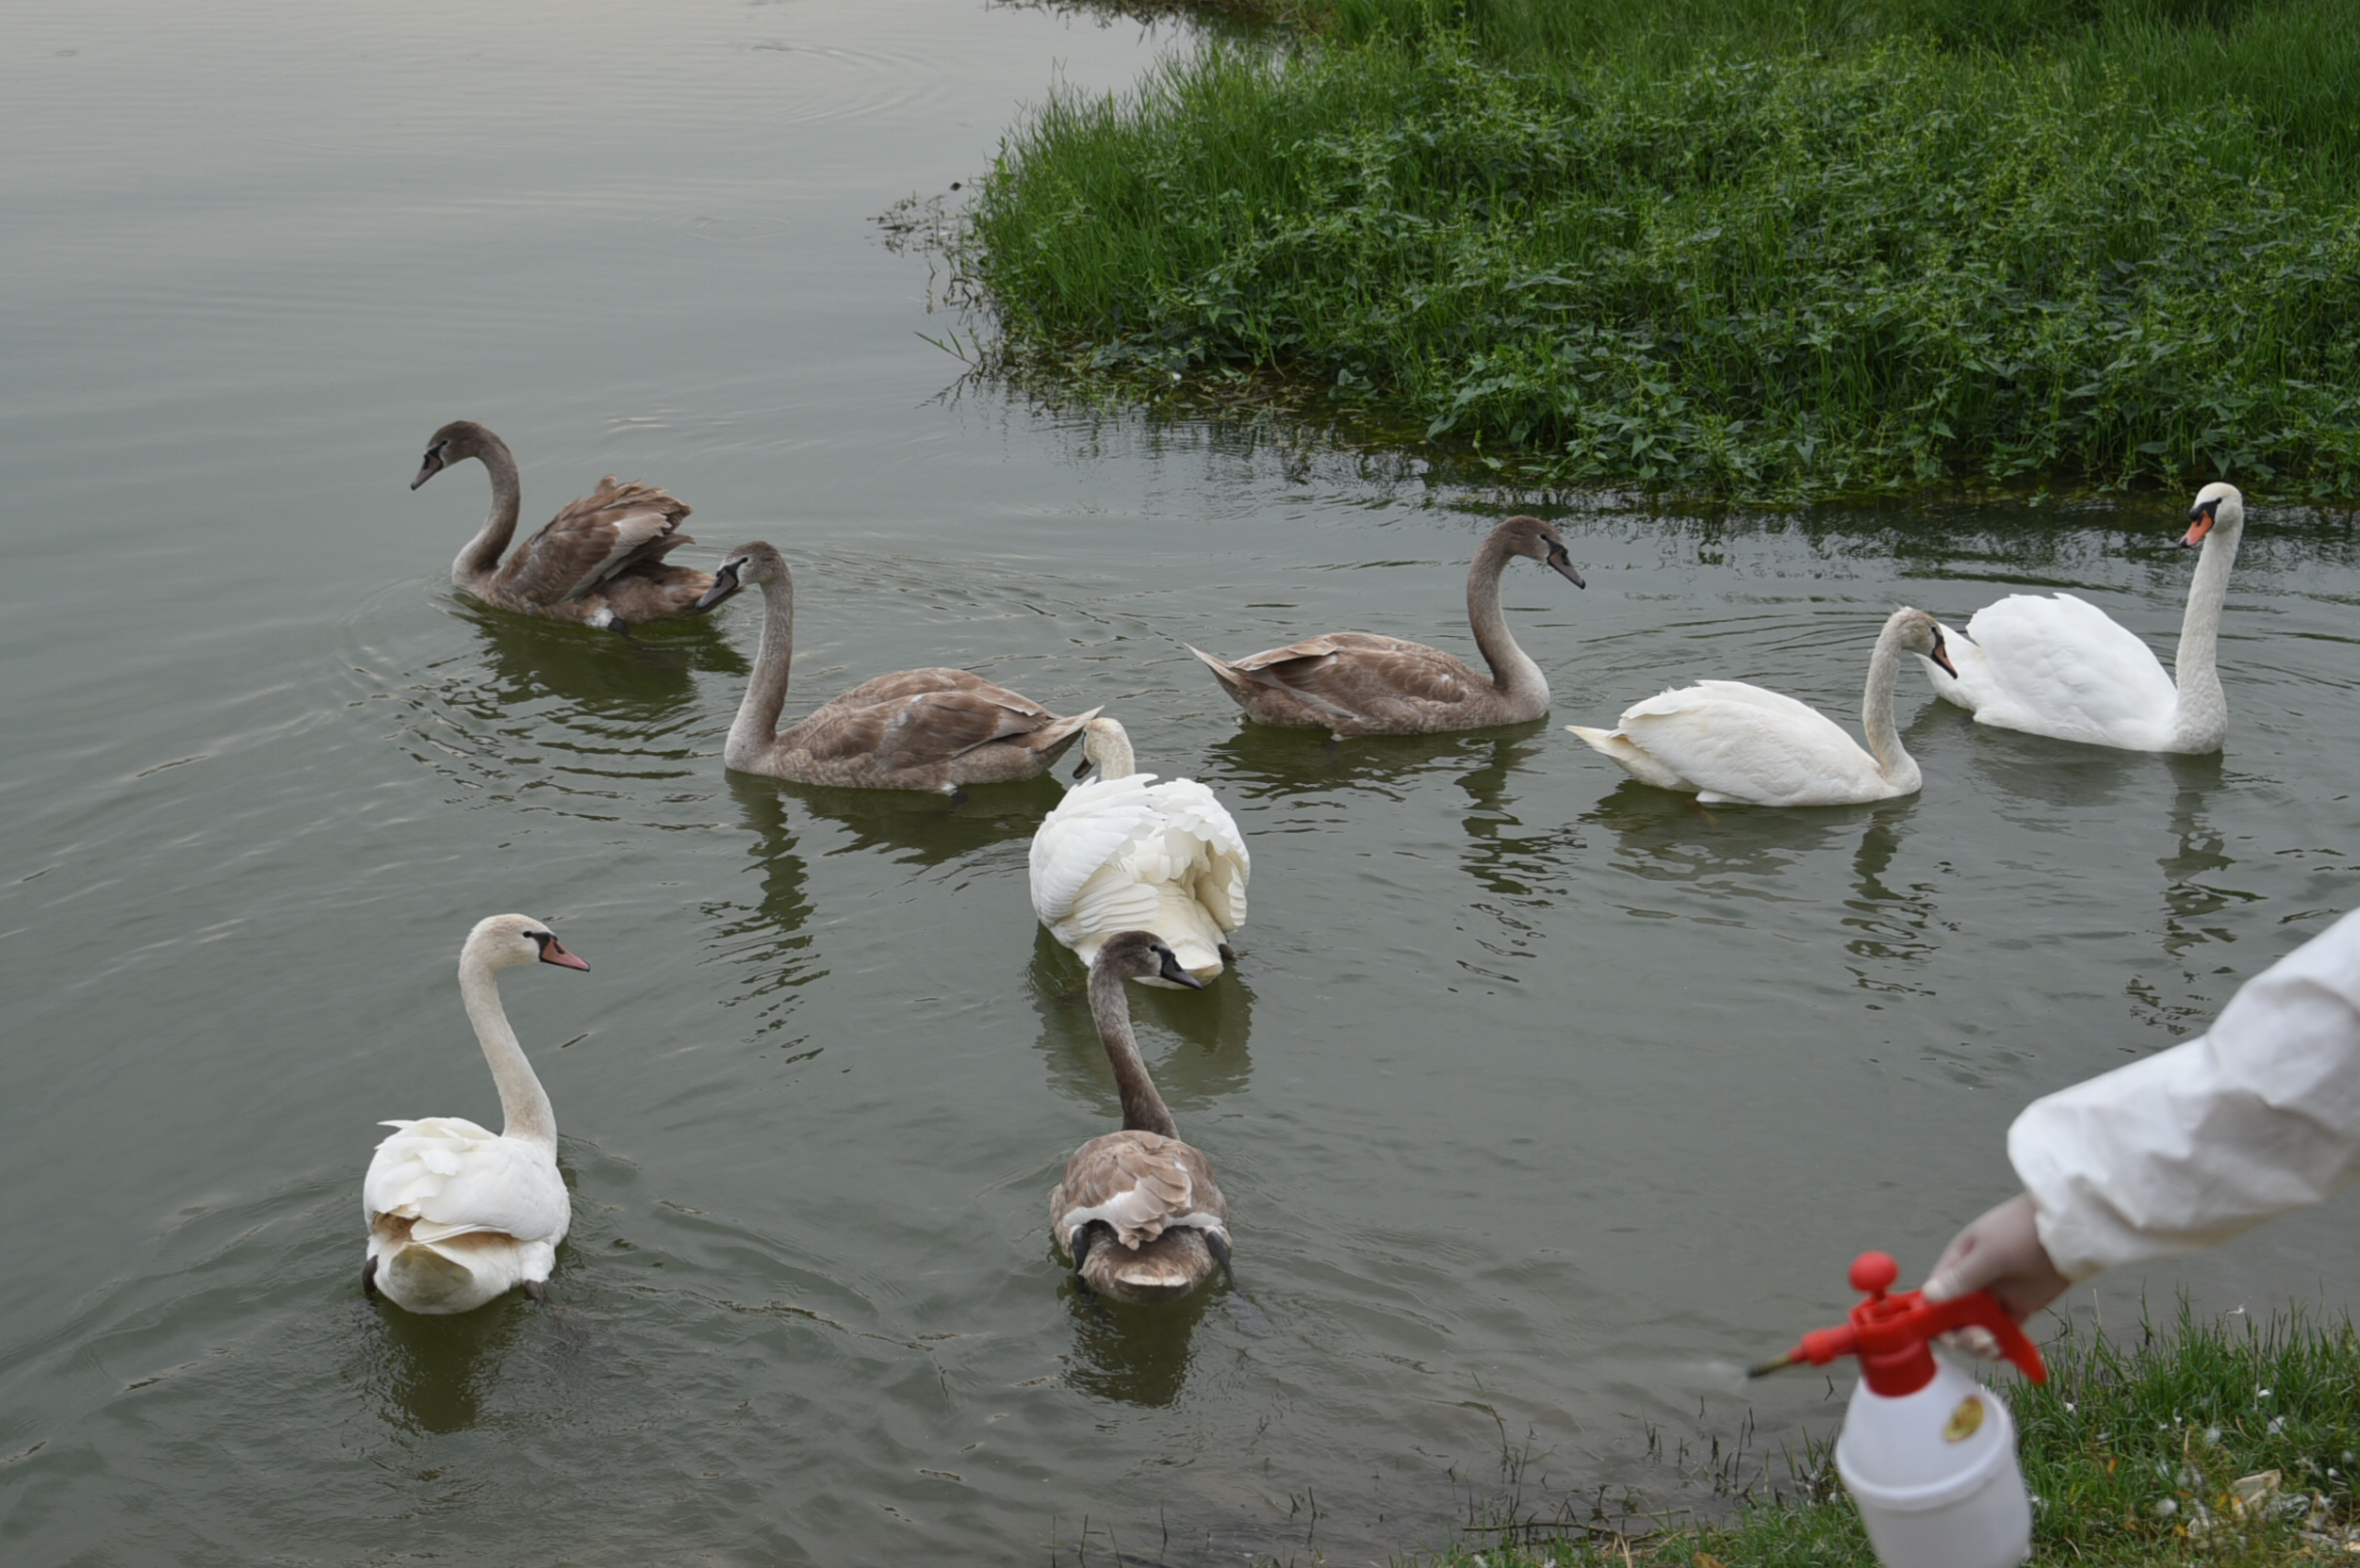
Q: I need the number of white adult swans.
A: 4